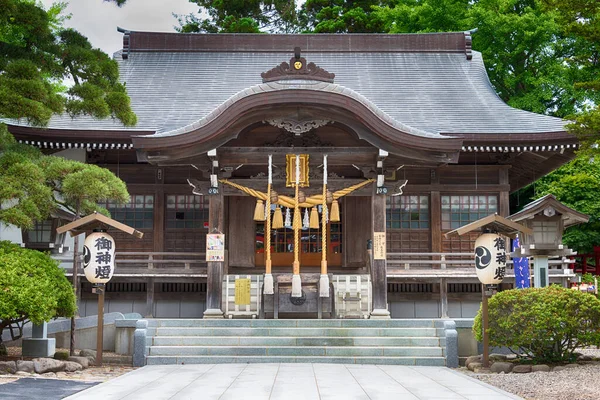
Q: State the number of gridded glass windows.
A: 4